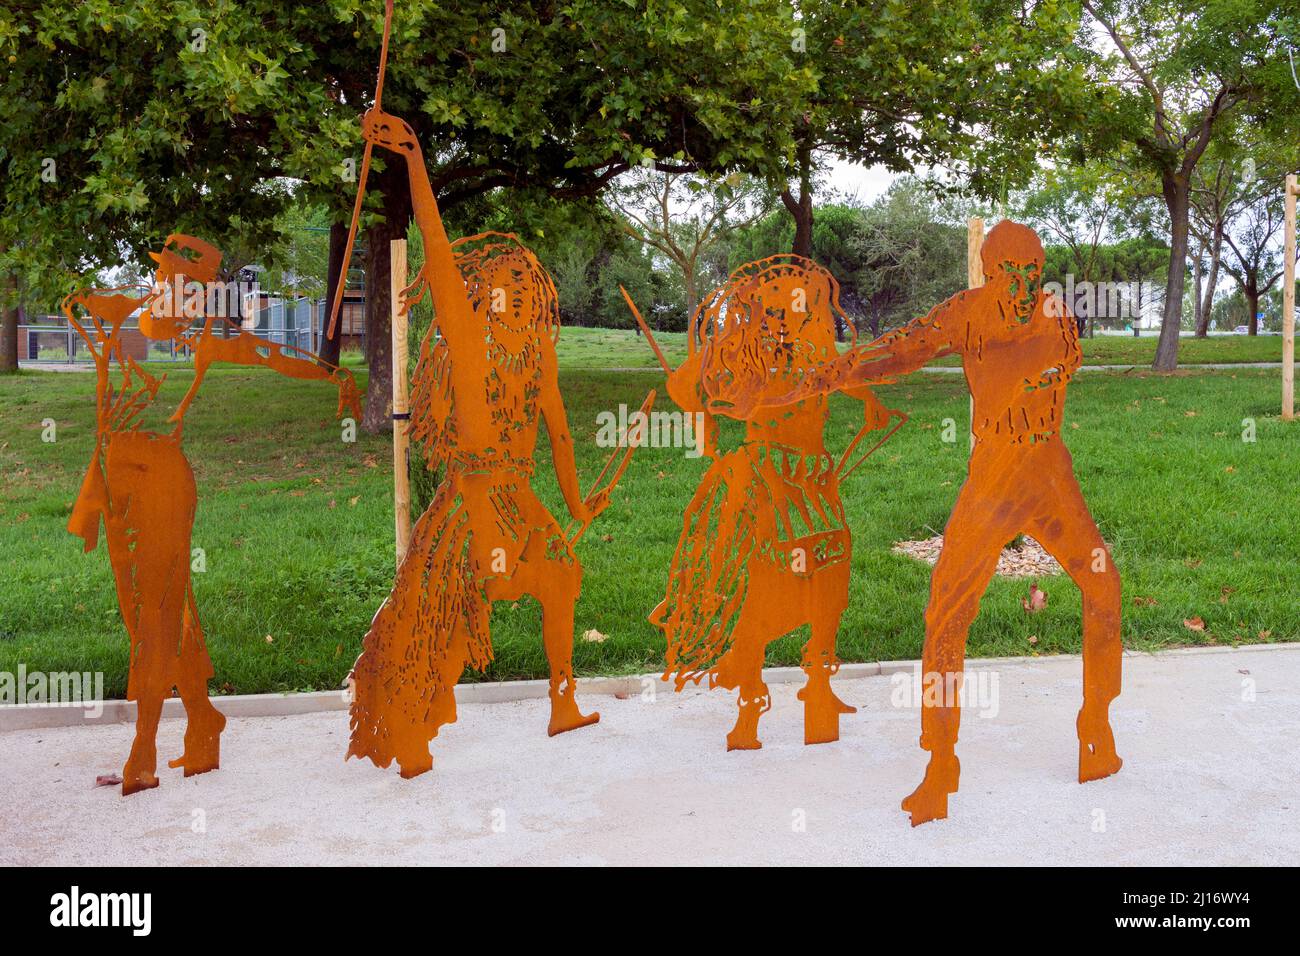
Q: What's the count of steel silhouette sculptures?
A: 4